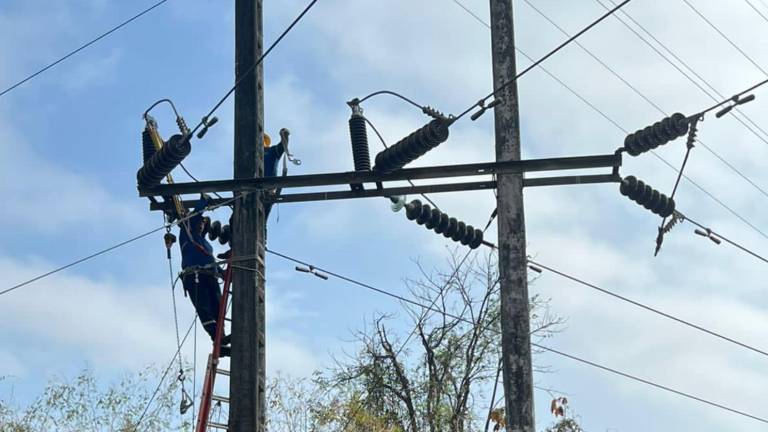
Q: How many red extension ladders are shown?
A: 1